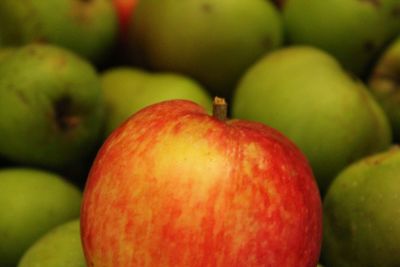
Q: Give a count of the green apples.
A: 10